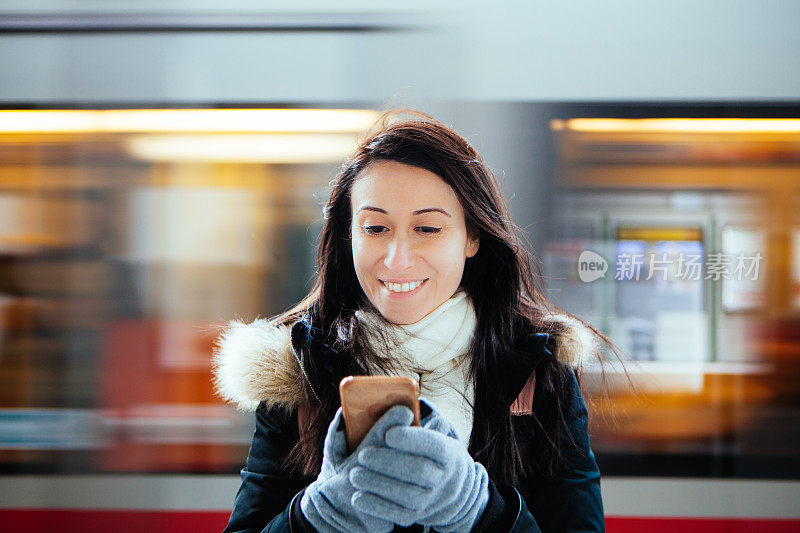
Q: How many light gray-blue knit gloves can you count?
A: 2